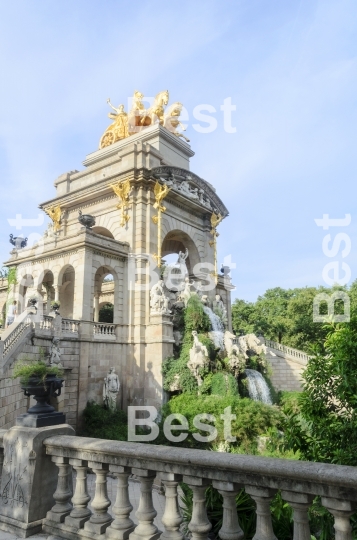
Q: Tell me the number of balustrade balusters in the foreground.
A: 11